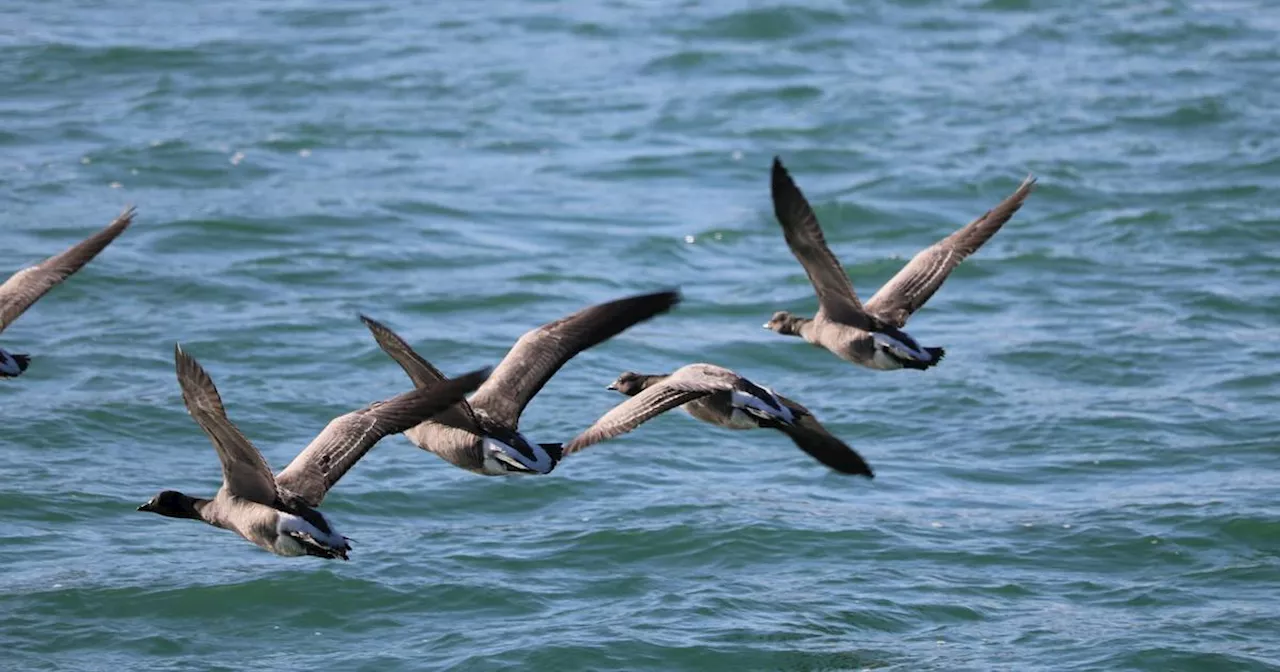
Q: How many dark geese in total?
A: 5